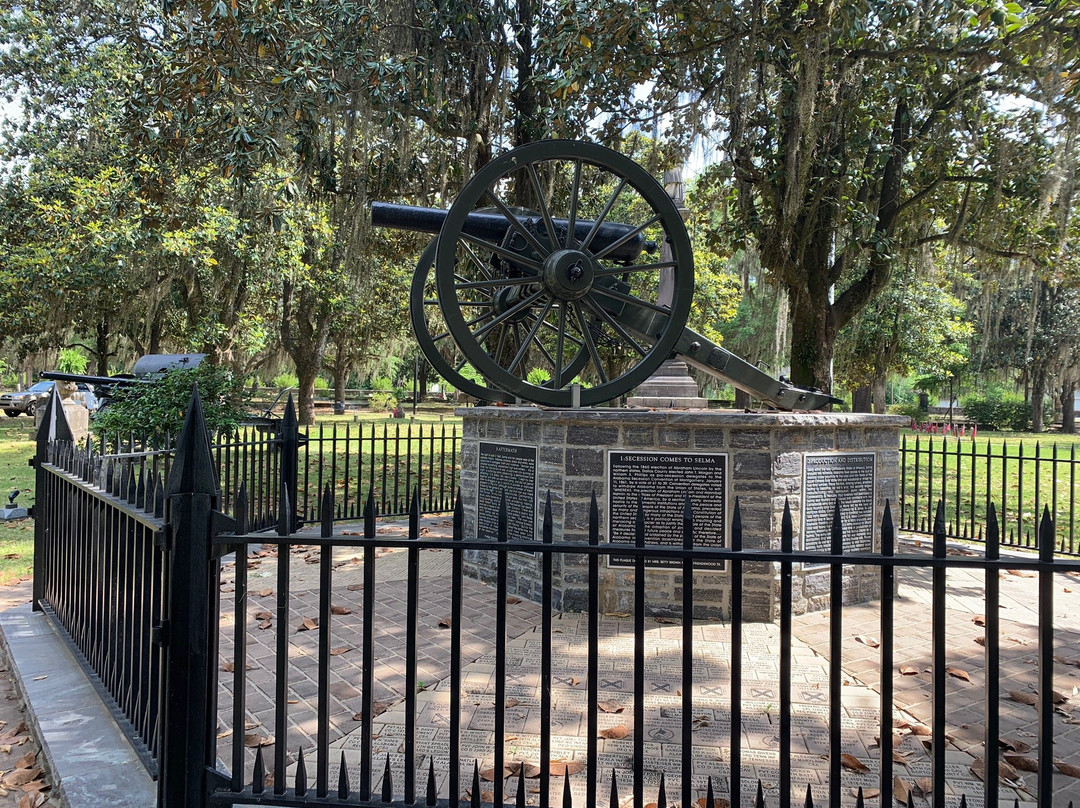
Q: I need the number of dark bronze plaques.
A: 3